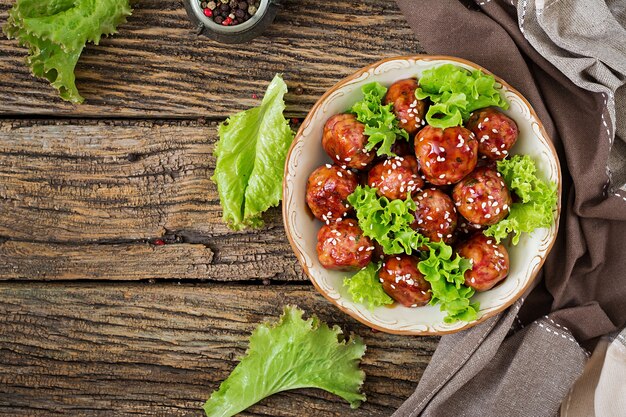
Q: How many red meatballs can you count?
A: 11